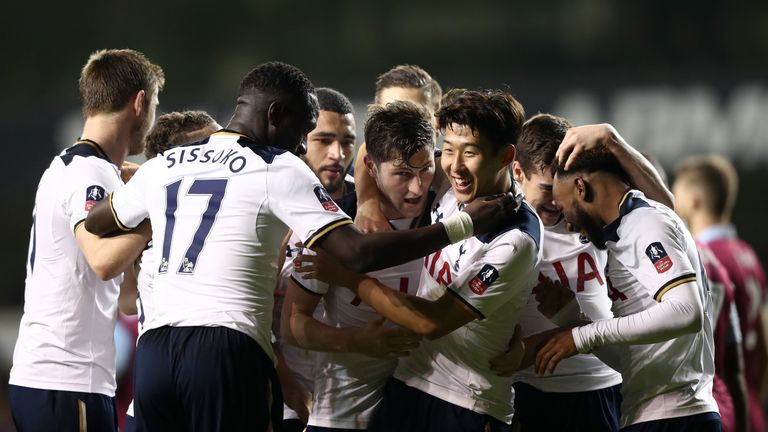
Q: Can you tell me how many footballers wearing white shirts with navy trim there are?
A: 9